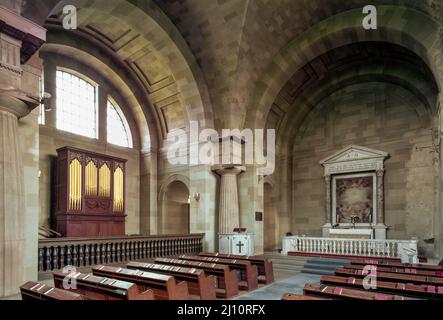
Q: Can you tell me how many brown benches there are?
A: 13